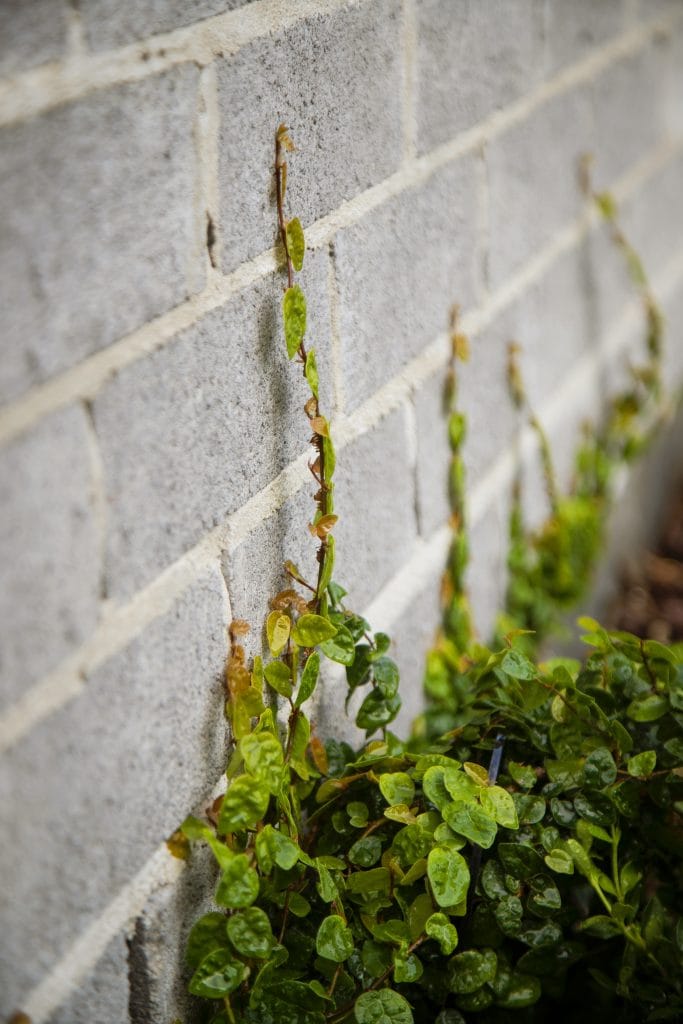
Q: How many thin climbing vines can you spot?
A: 4